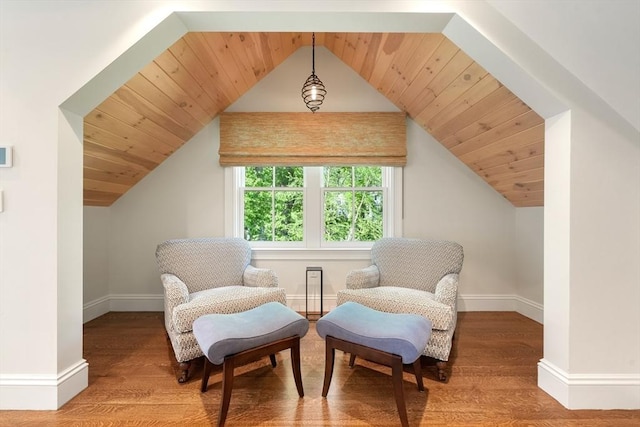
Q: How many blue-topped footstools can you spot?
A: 2